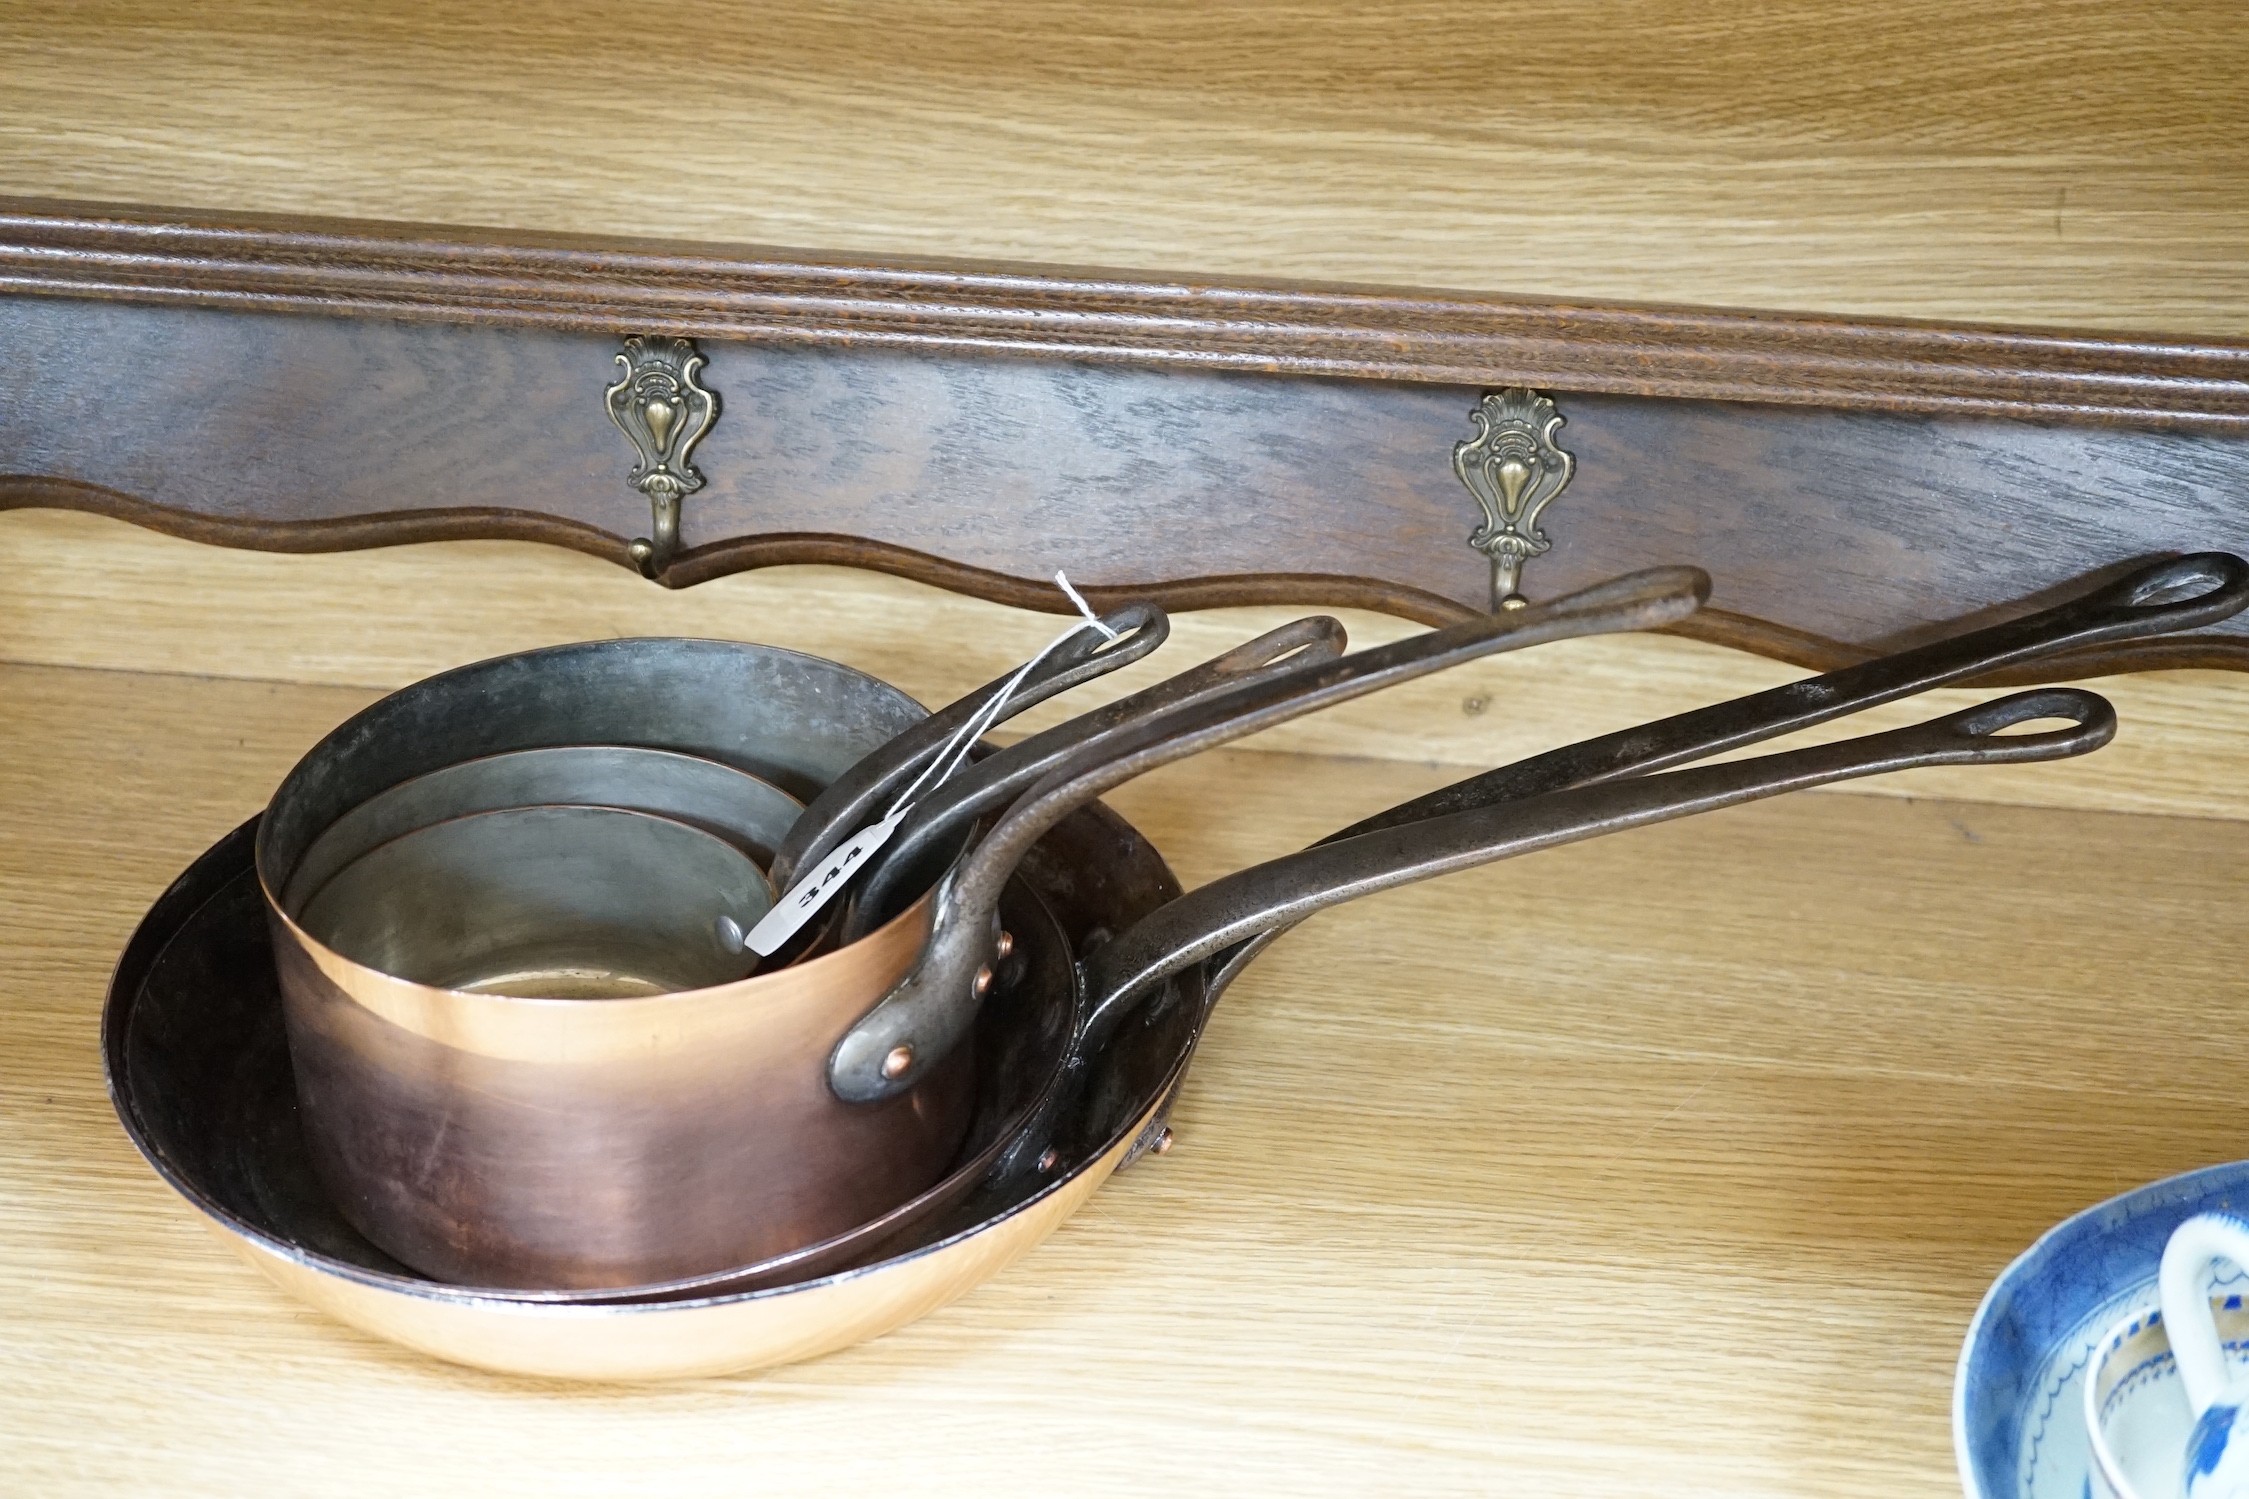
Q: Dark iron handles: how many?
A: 5